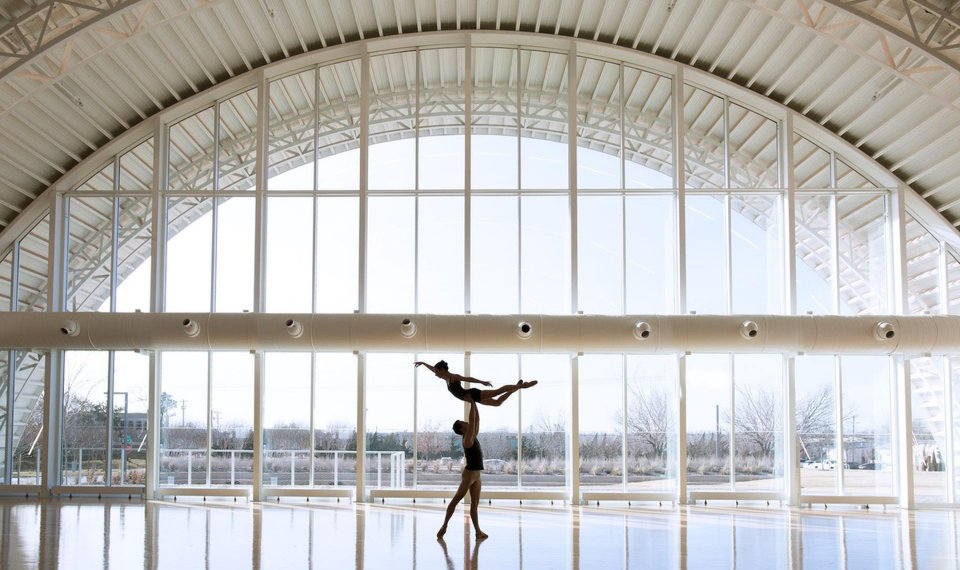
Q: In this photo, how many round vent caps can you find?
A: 8